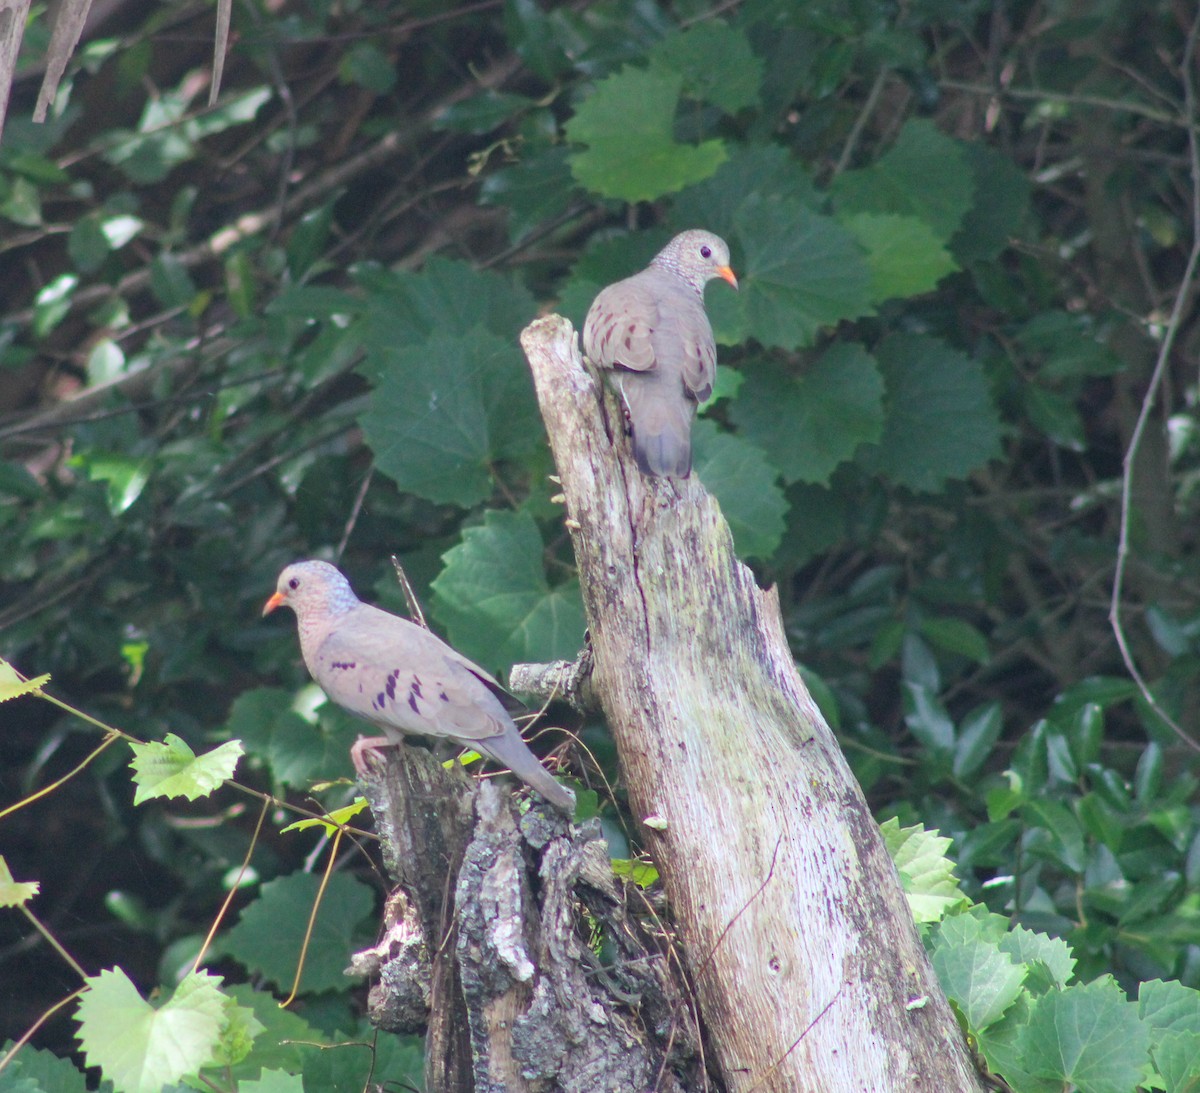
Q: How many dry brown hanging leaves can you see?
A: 3